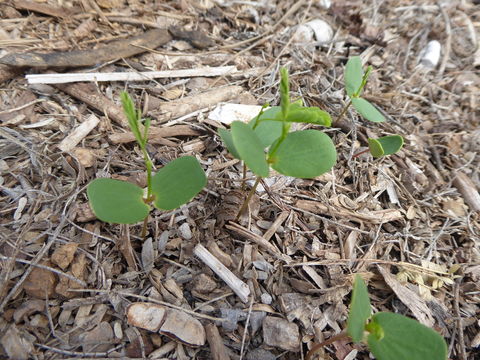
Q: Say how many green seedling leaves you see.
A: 12